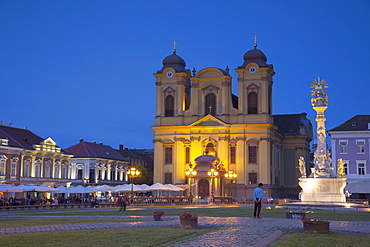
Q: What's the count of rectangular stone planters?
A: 4